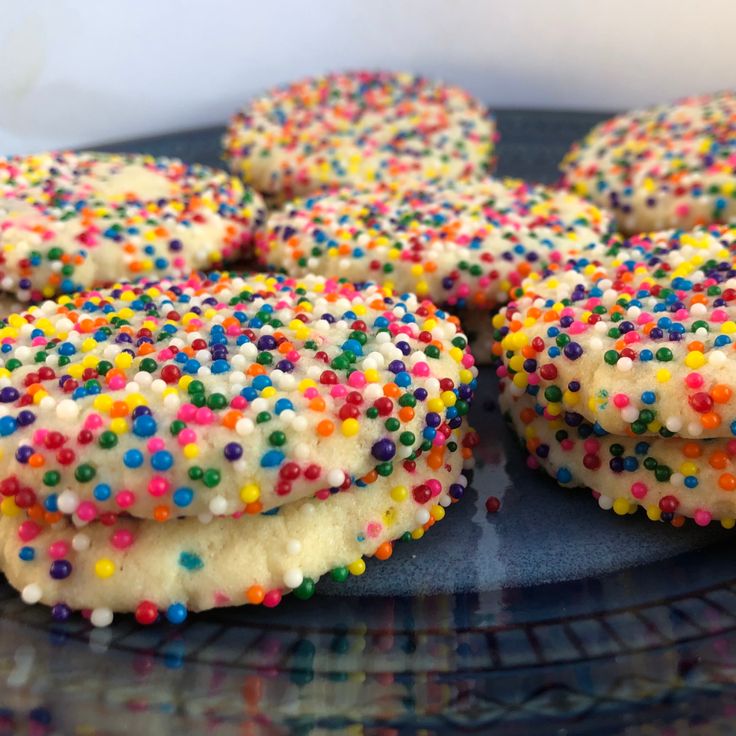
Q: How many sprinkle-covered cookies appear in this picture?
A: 8